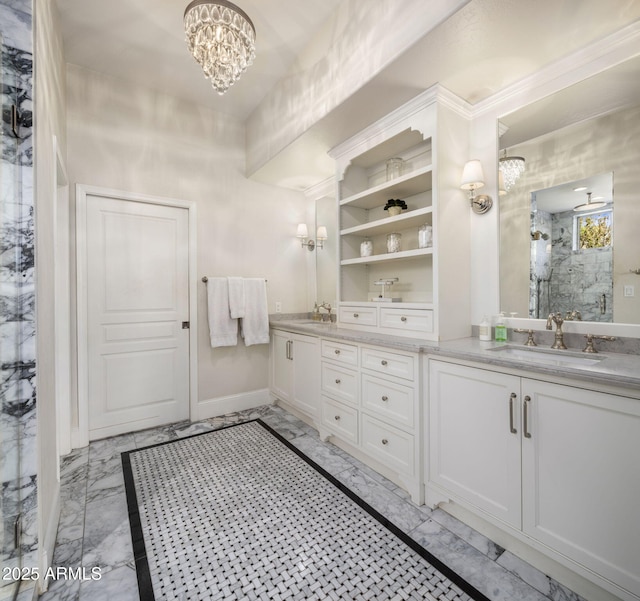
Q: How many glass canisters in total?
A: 4